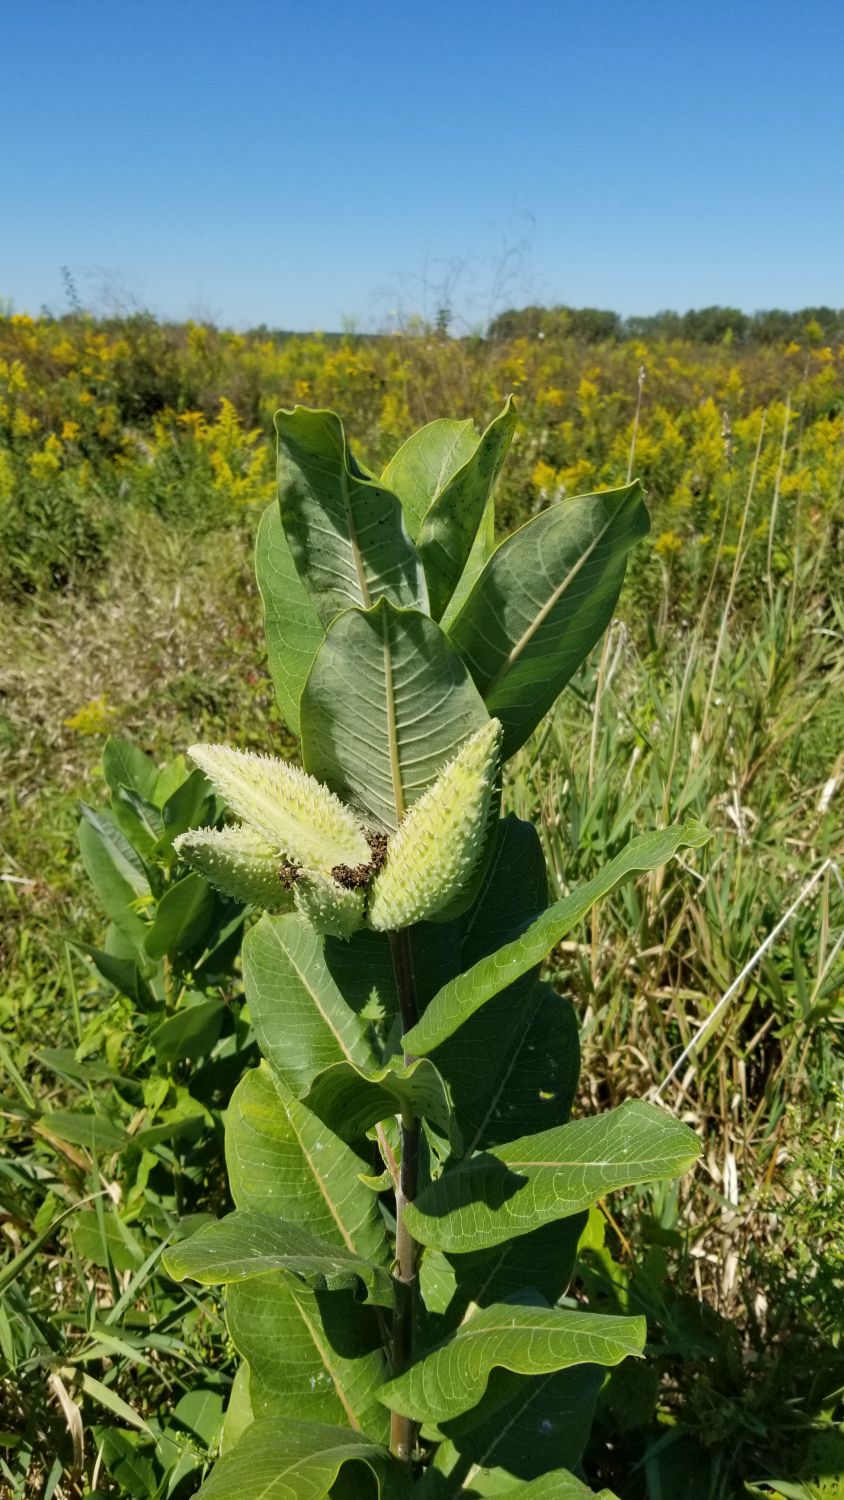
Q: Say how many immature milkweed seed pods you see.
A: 4